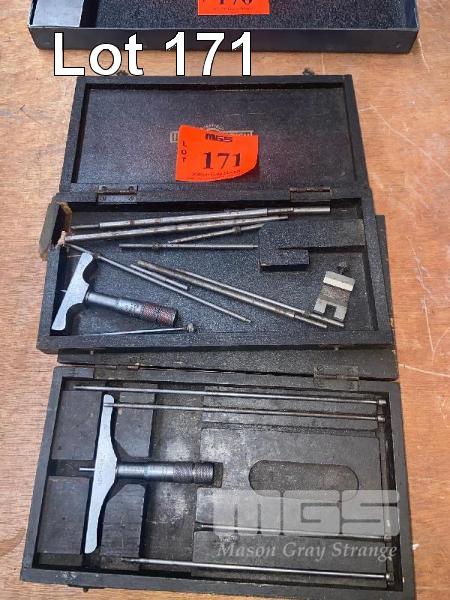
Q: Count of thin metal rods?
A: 13